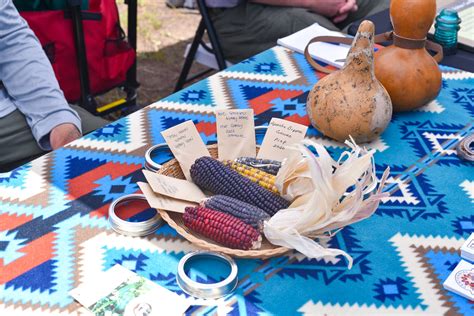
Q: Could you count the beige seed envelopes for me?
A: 5